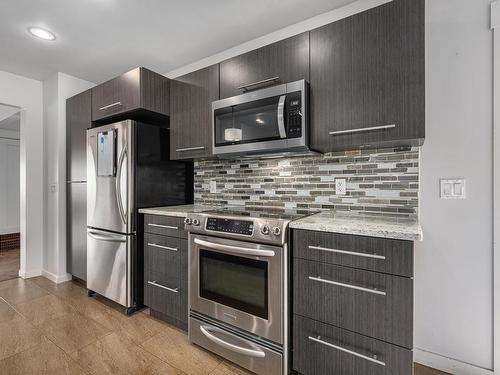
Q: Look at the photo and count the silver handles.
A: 15